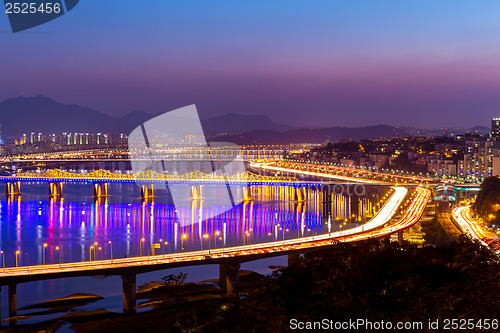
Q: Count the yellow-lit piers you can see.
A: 7